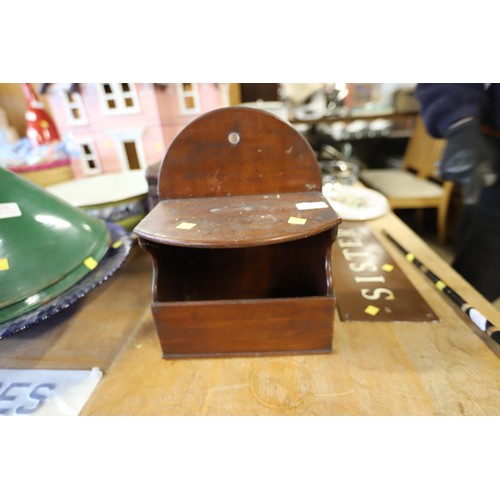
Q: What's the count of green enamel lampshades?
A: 2